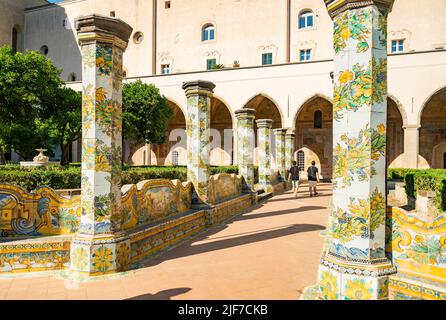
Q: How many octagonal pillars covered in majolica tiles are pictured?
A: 7